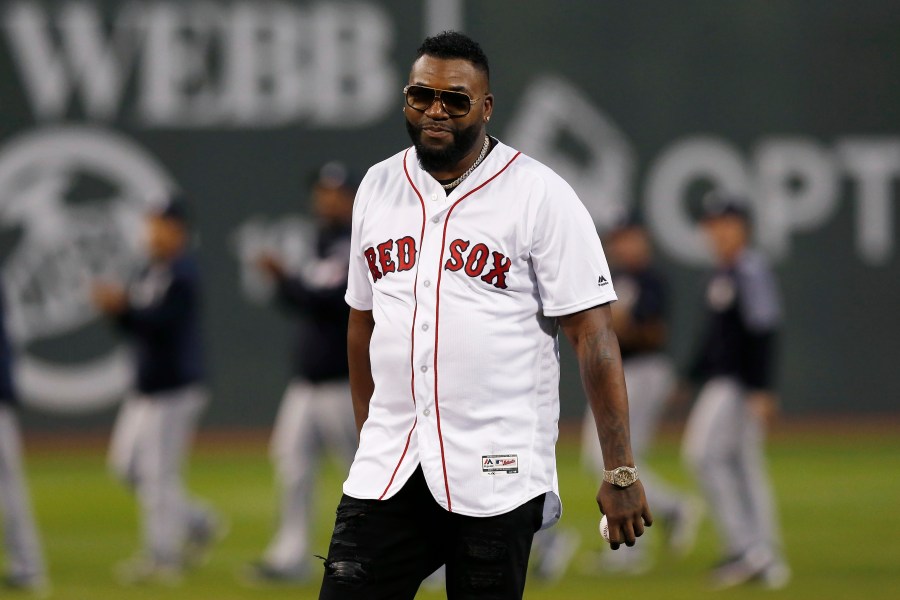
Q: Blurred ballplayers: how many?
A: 5